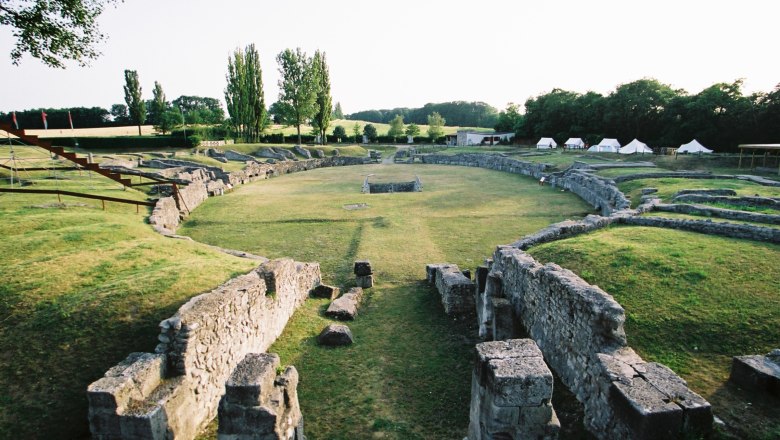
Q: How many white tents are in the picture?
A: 5